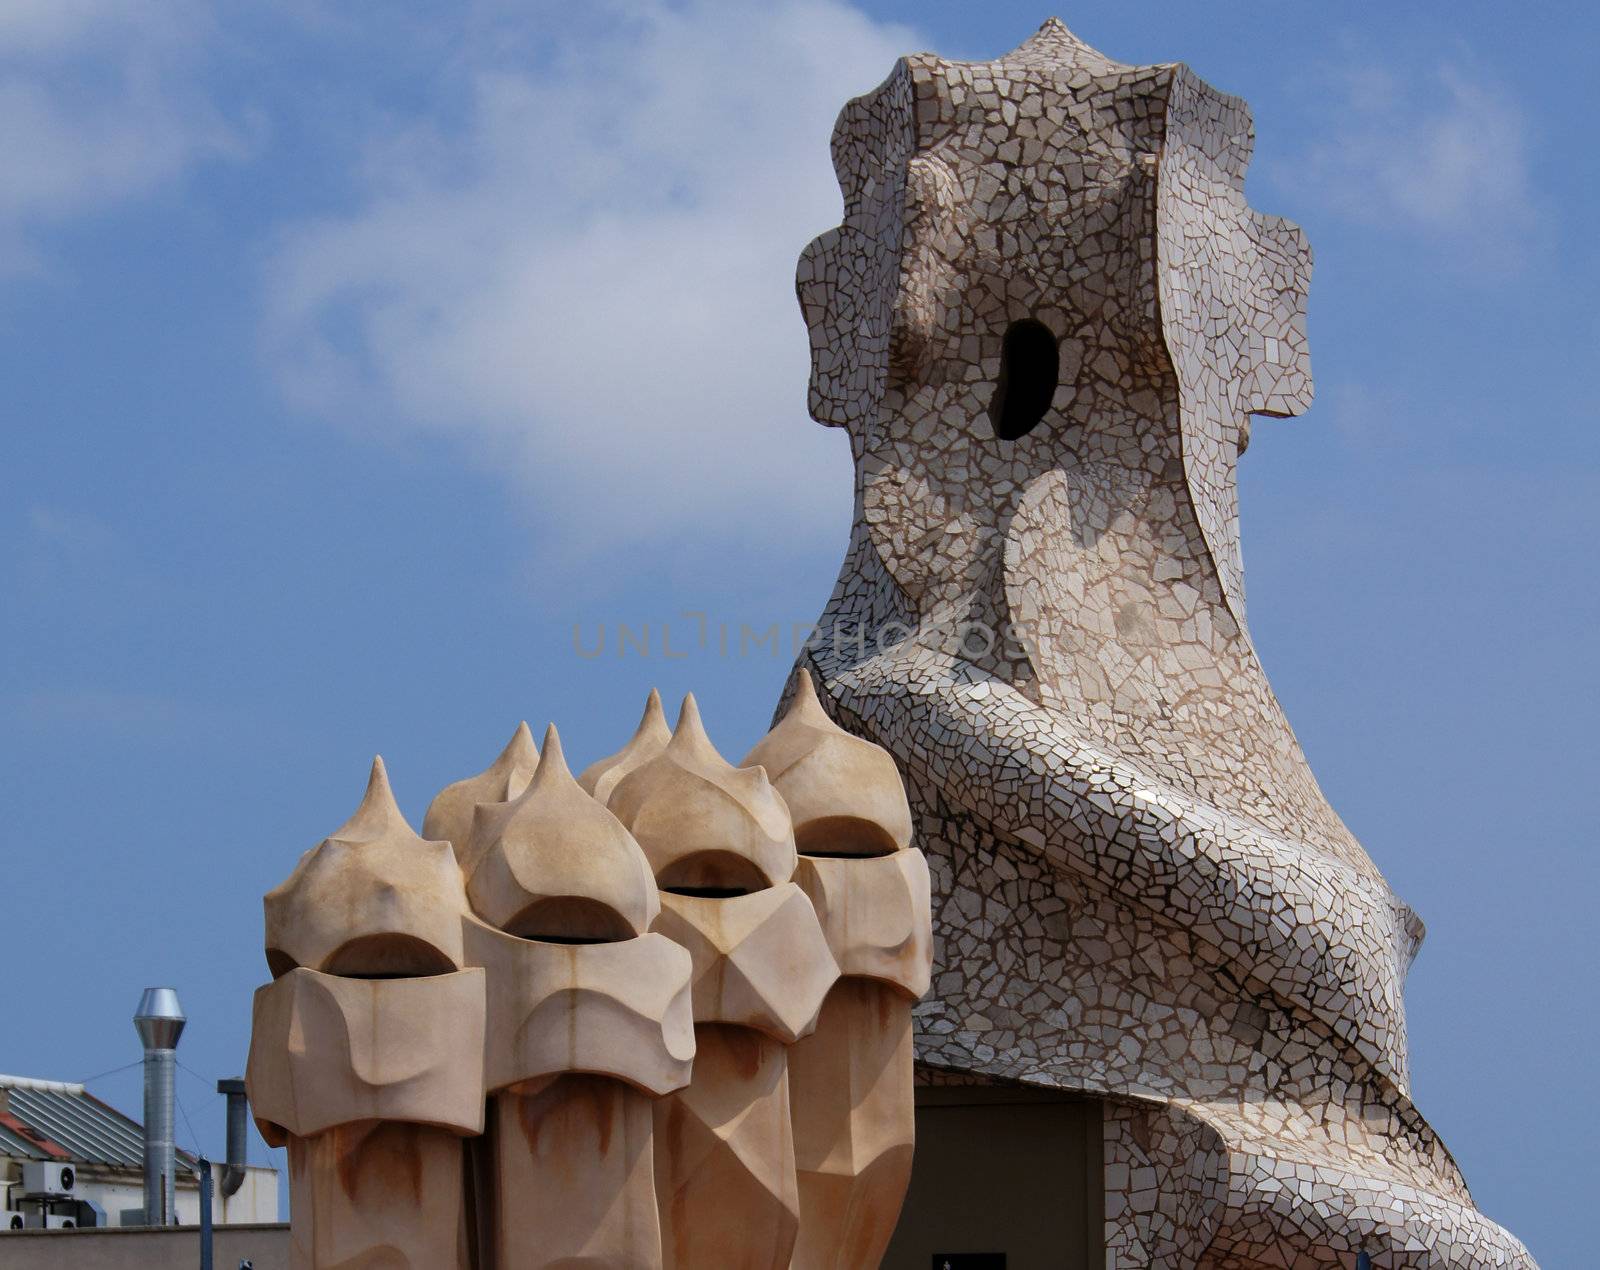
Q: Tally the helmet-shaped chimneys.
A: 6